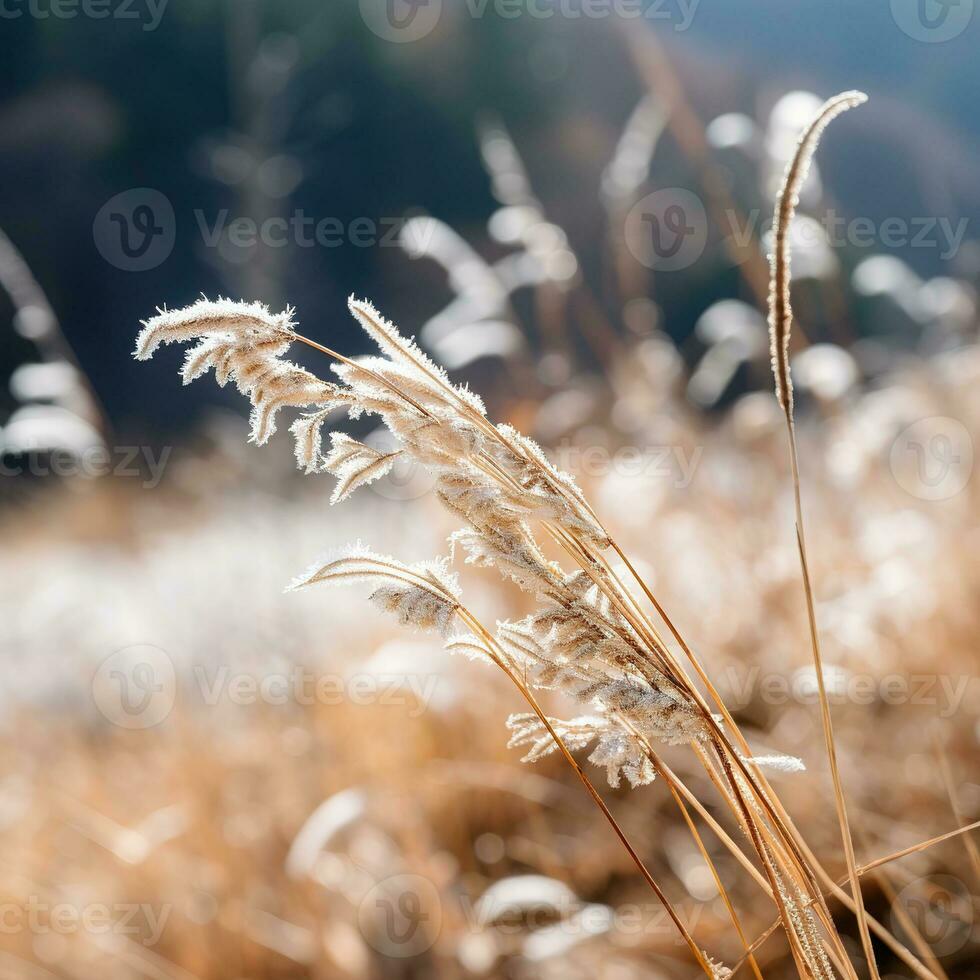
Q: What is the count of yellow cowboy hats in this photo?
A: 0